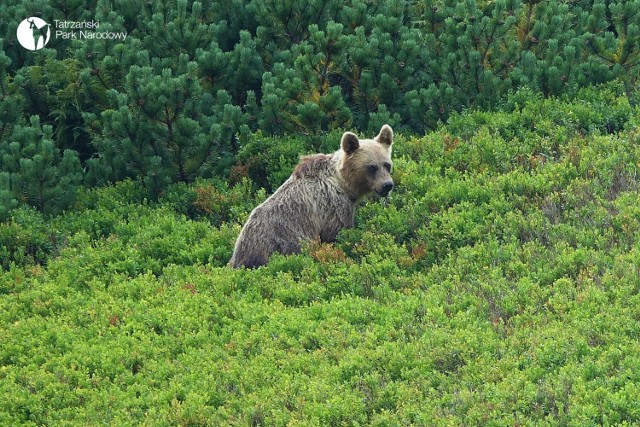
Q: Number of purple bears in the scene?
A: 0